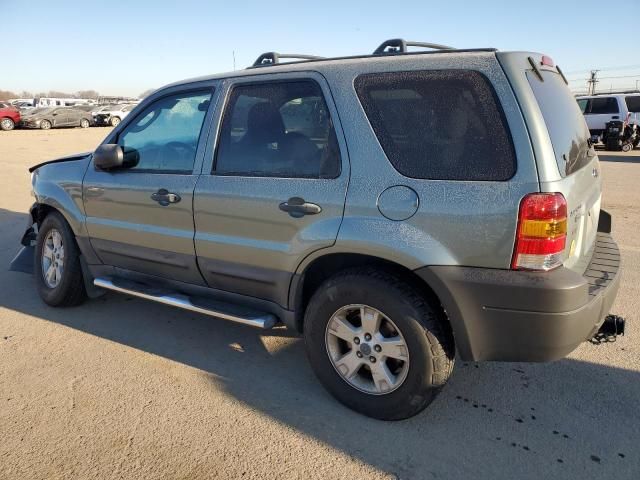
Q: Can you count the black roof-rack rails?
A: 2